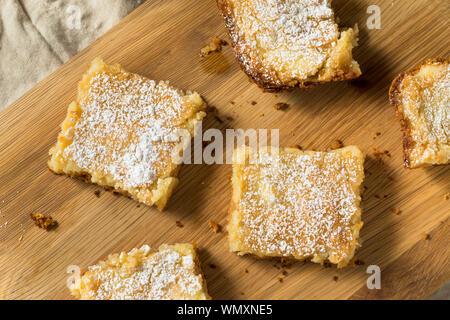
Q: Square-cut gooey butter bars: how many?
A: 5